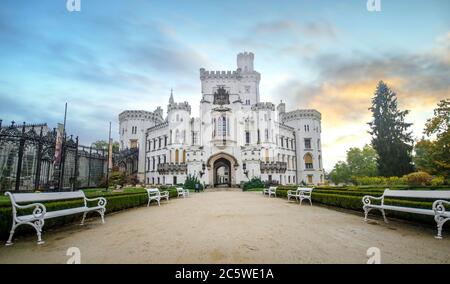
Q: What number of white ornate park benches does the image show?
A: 6